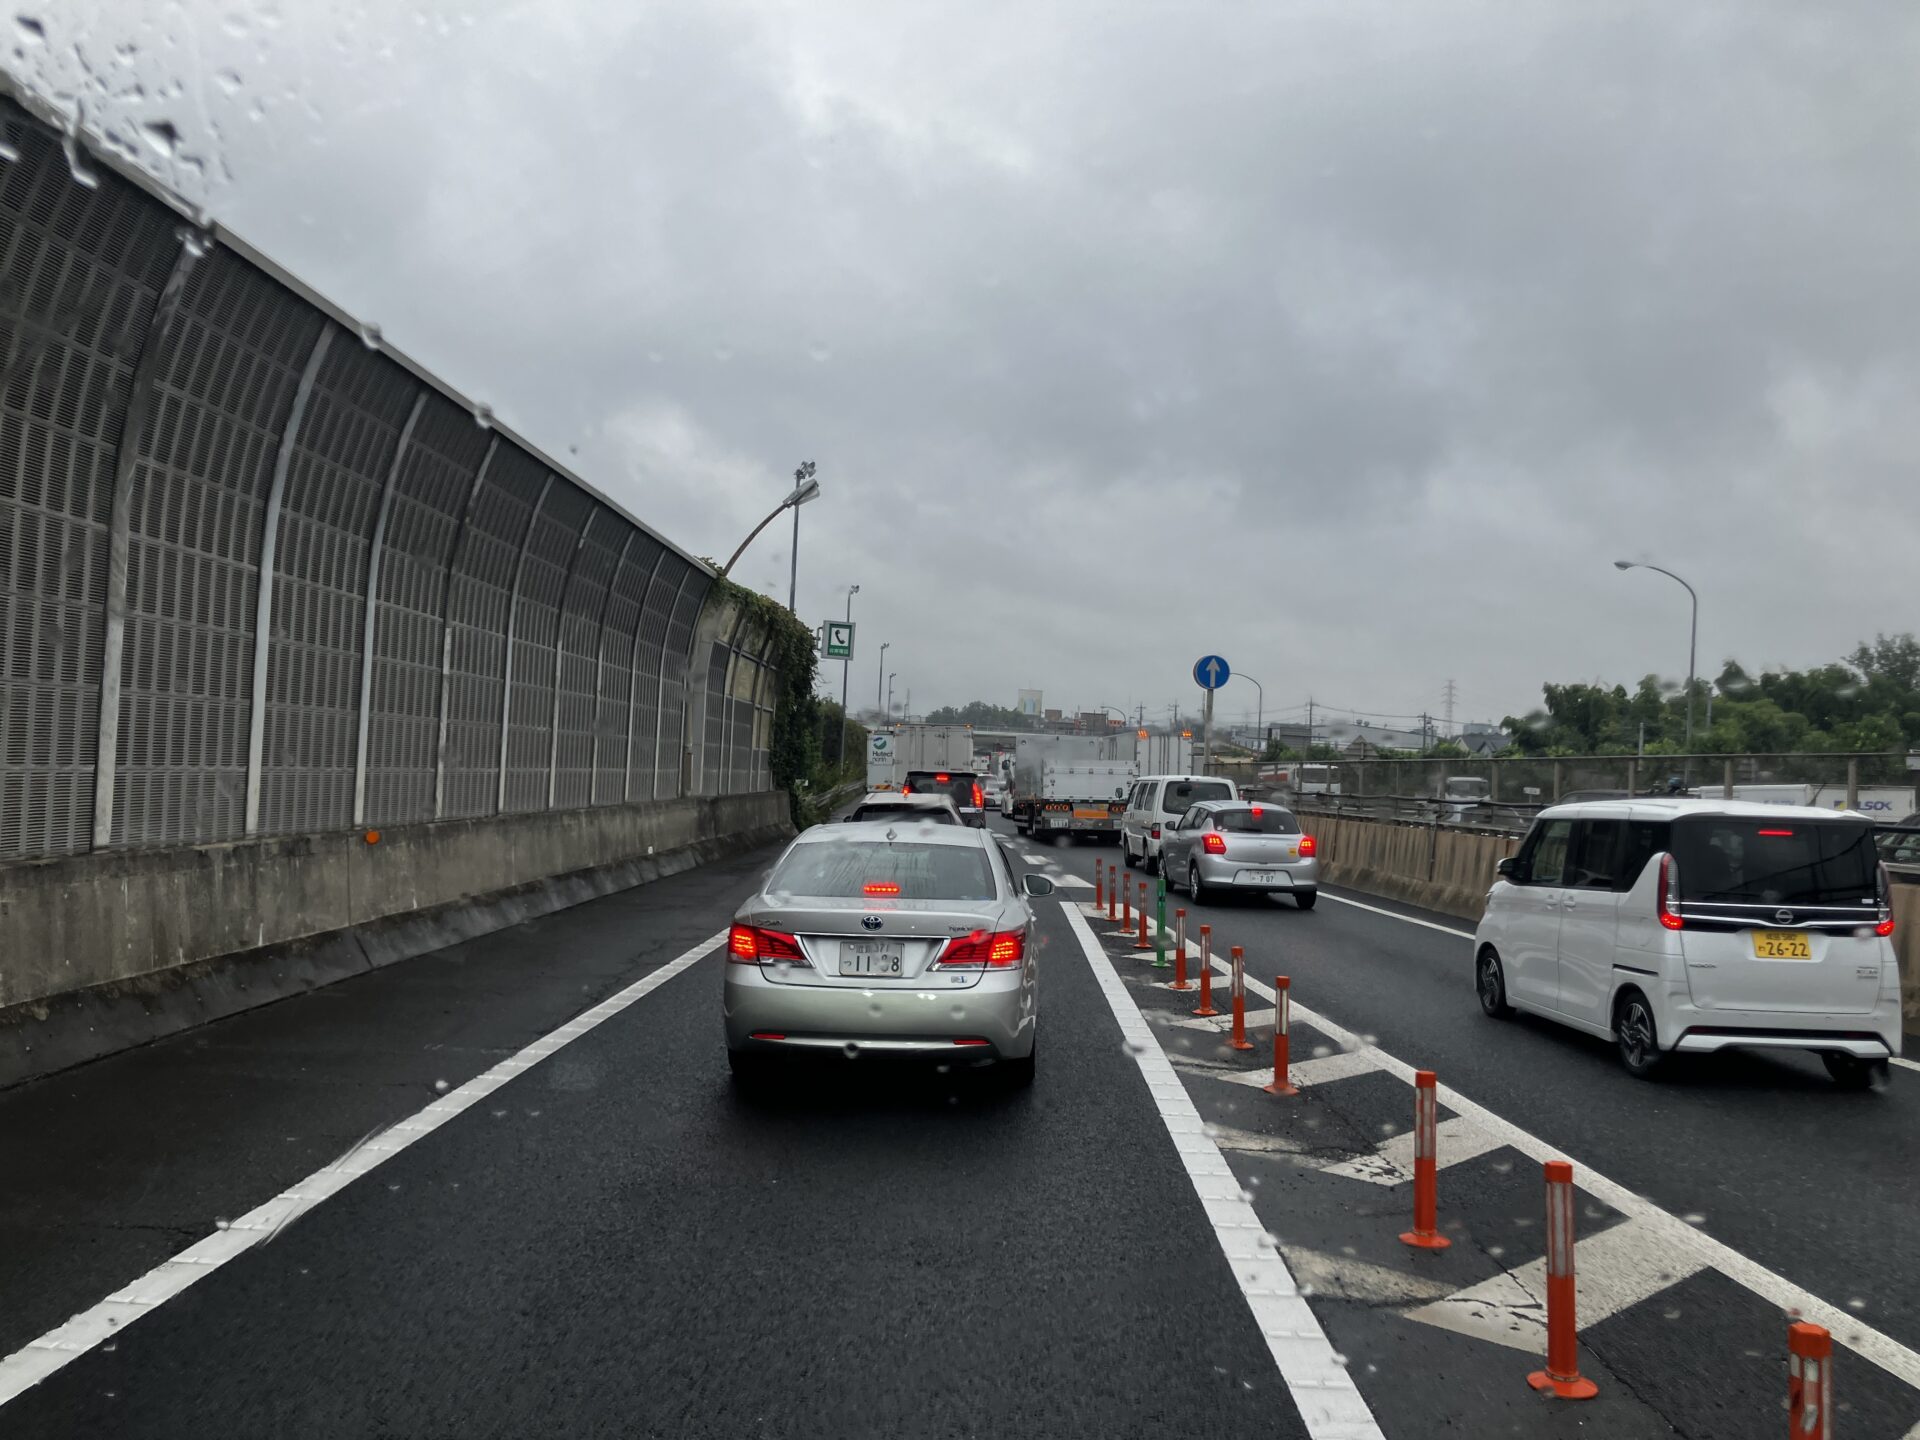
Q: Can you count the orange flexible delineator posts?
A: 11